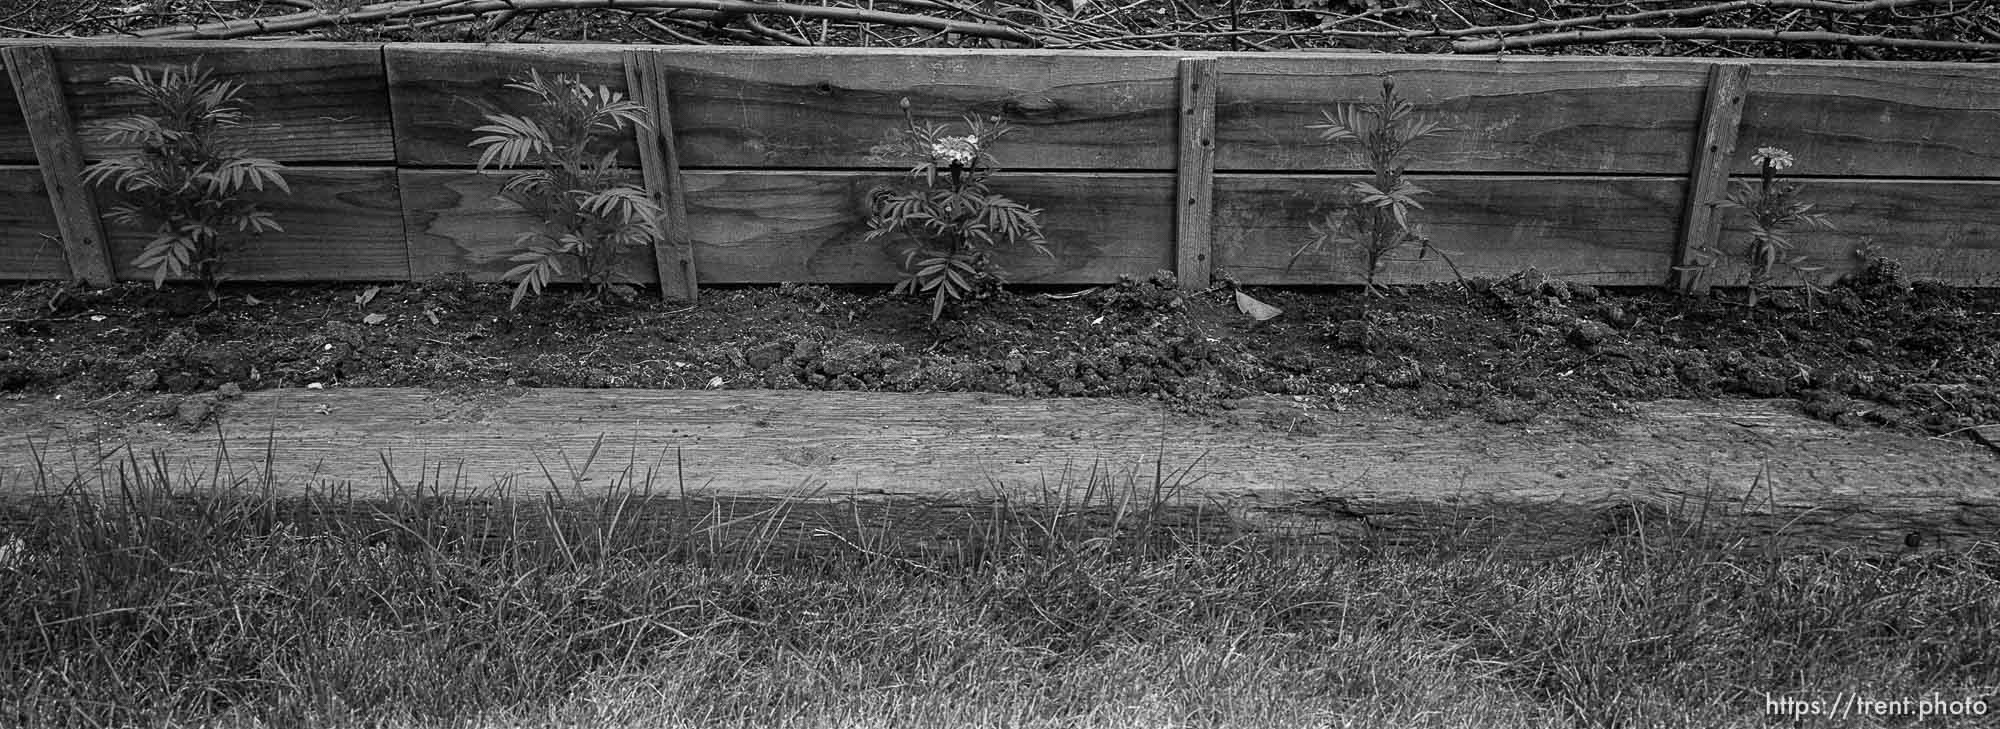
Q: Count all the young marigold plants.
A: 5